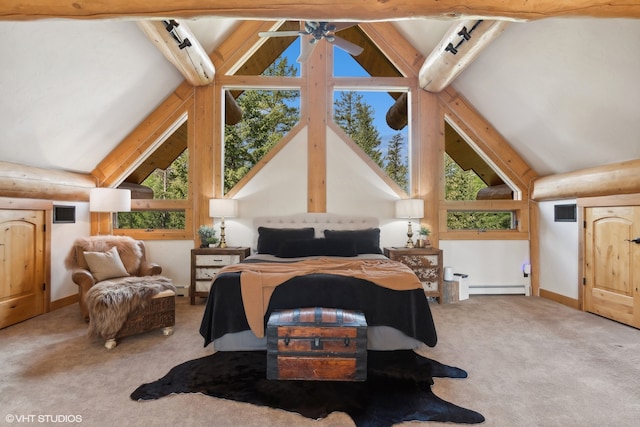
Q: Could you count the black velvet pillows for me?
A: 3